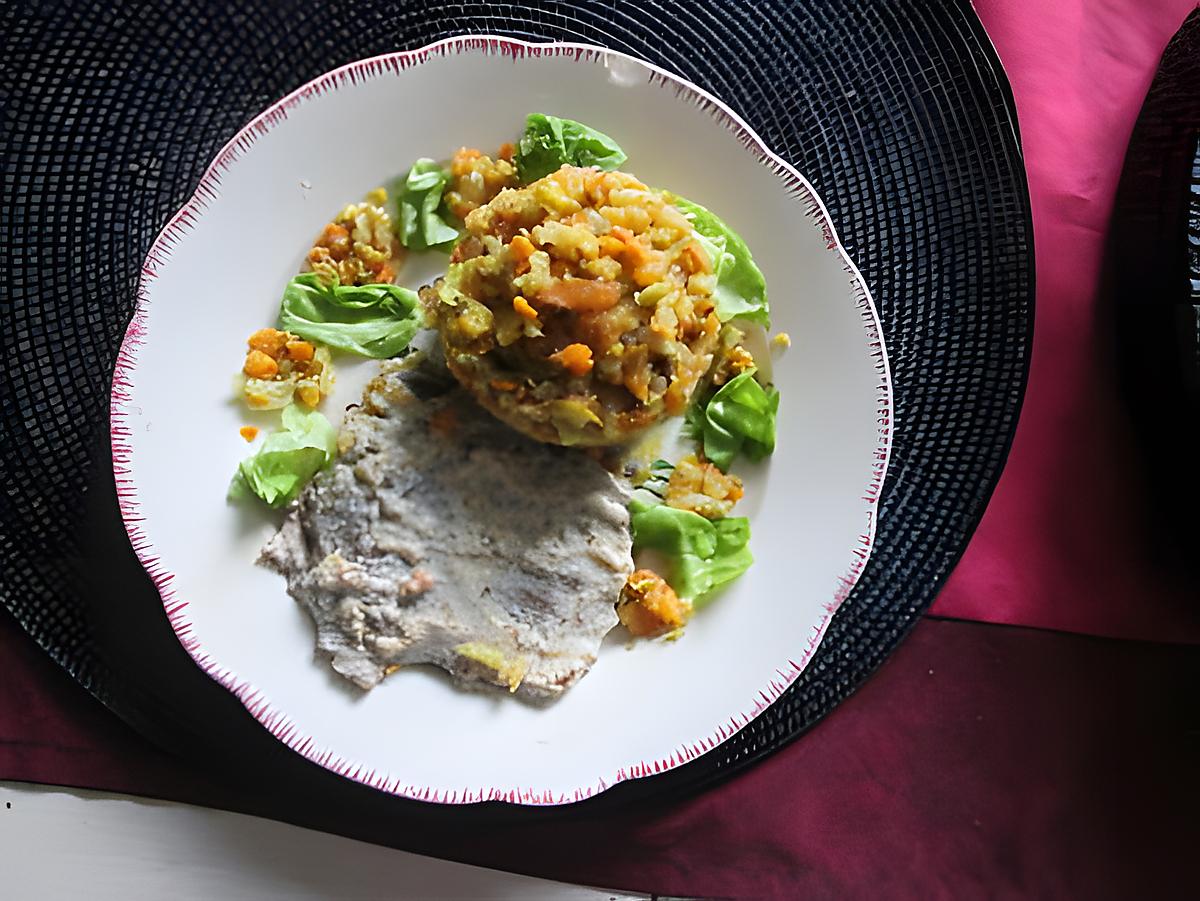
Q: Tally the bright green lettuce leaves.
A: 7